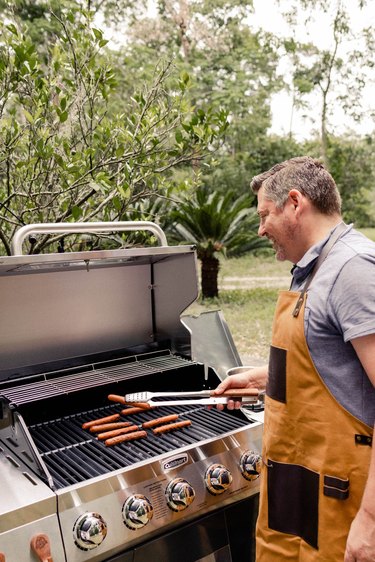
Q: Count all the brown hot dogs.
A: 8